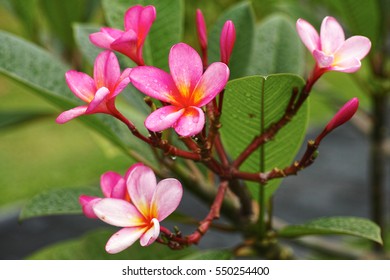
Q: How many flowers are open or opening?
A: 6